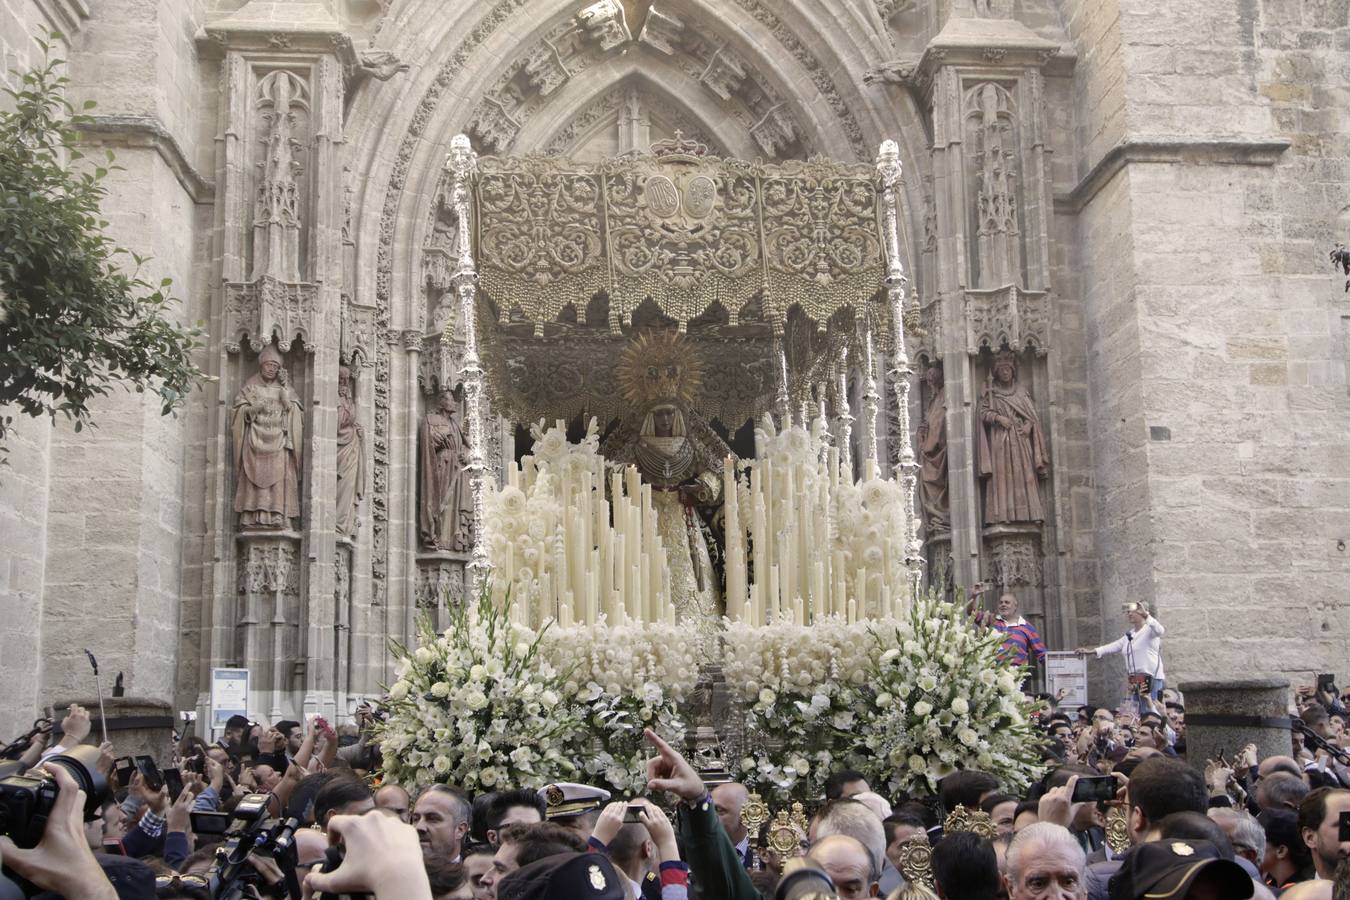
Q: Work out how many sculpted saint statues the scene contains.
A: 5